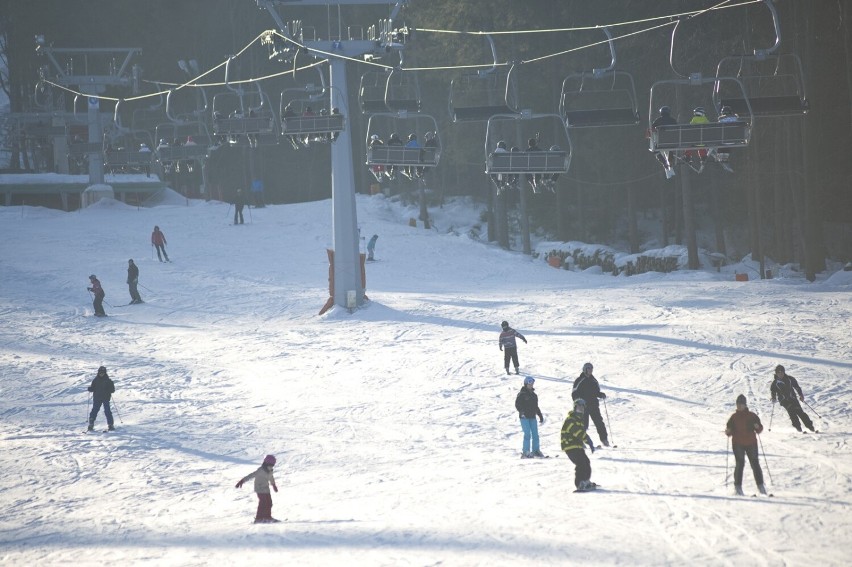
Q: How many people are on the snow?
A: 13